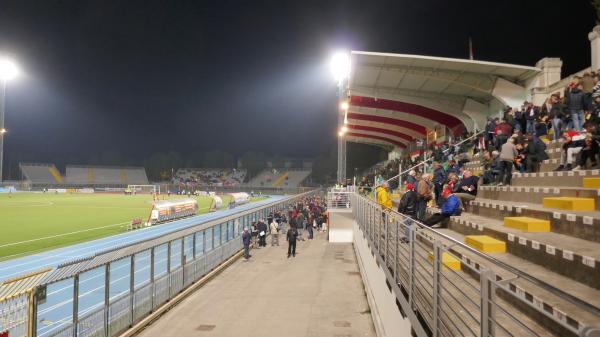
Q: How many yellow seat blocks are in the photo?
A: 5